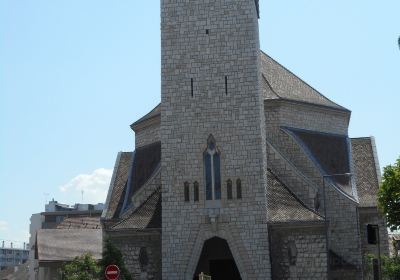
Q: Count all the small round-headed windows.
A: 4